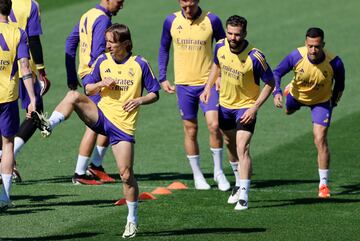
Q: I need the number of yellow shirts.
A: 7